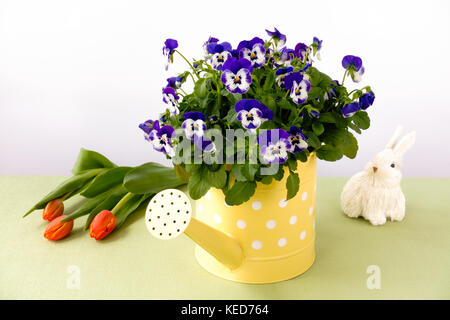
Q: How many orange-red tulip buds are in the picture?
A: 3